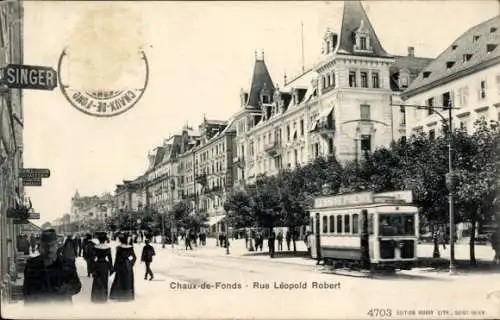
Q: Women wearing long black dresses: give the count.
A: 2